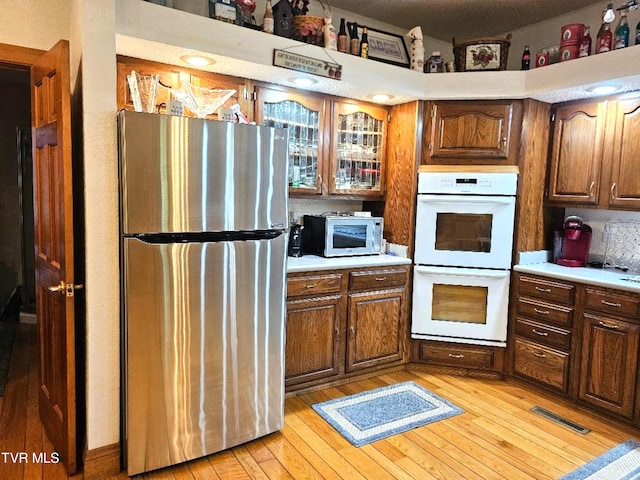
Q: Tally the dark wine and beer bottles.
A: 3